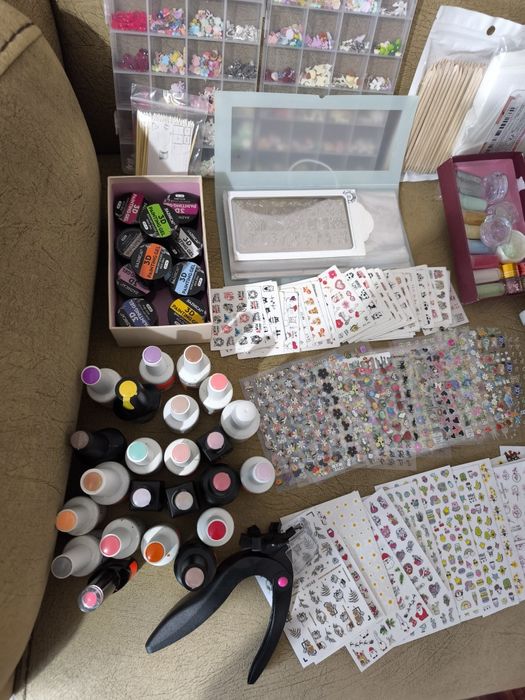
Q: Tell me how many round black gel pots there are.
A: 10